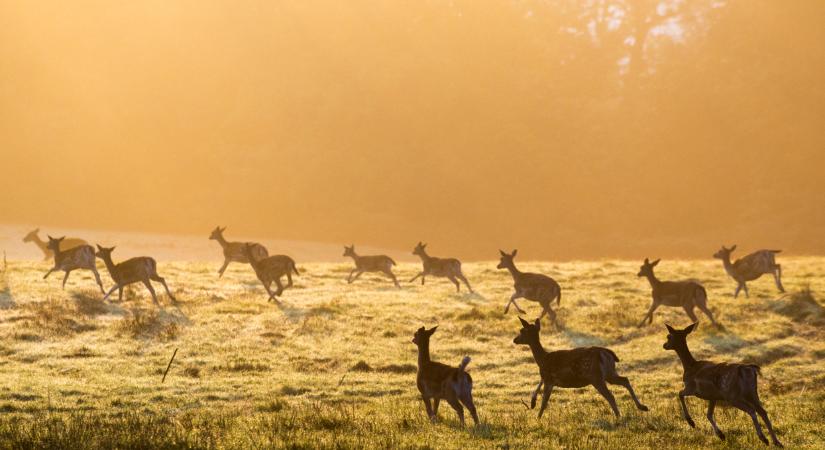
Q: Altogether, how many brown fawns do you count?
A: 13